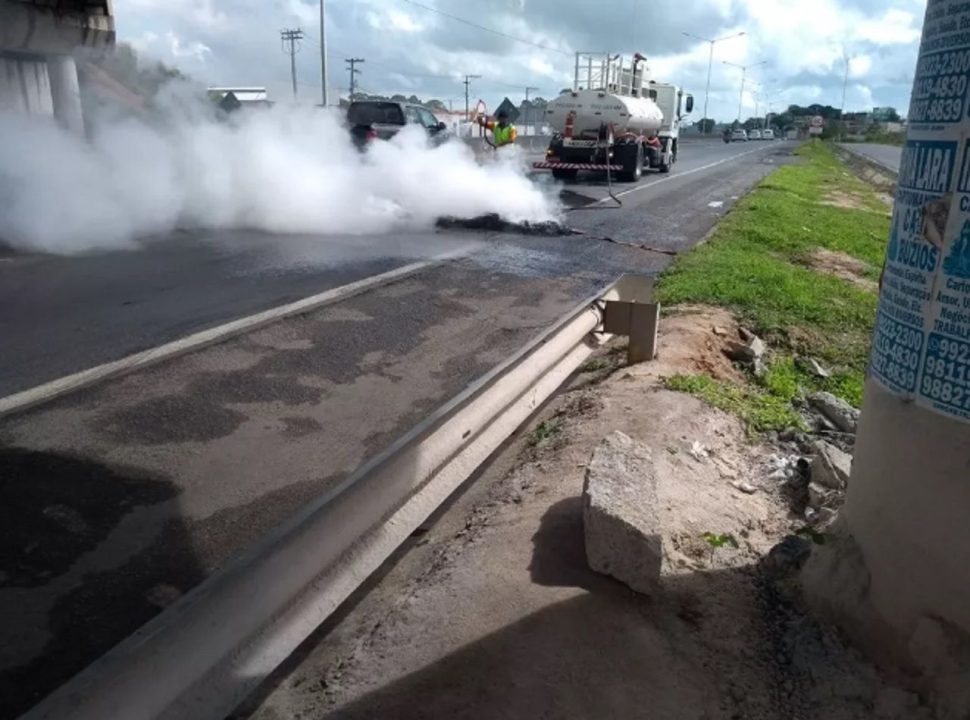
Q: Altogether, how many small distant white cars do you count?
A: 3